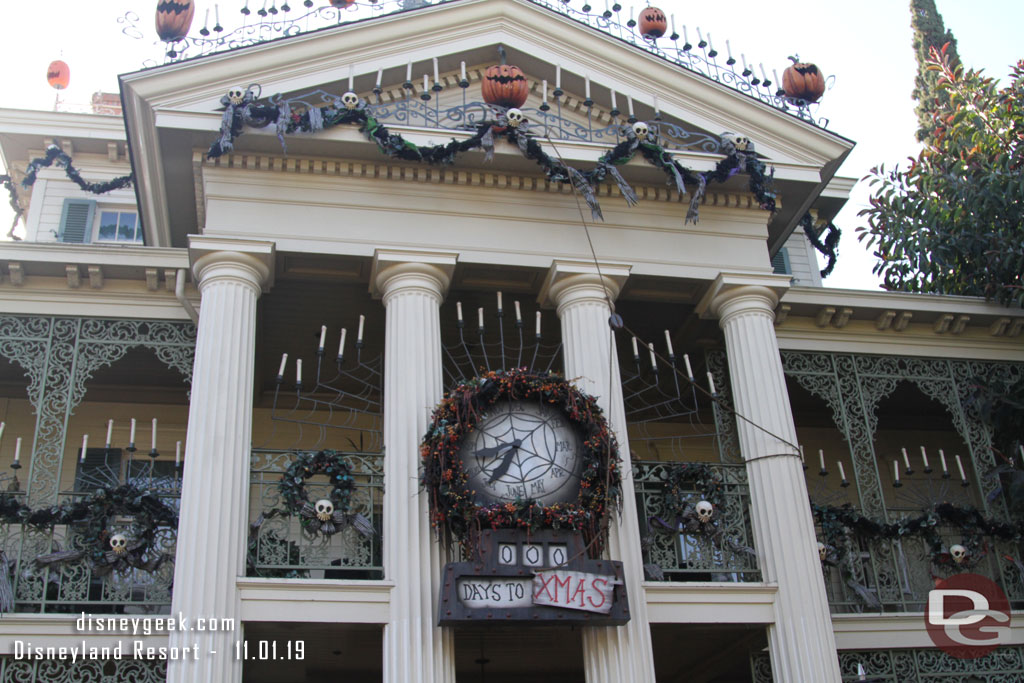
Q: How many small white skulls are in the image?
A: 10